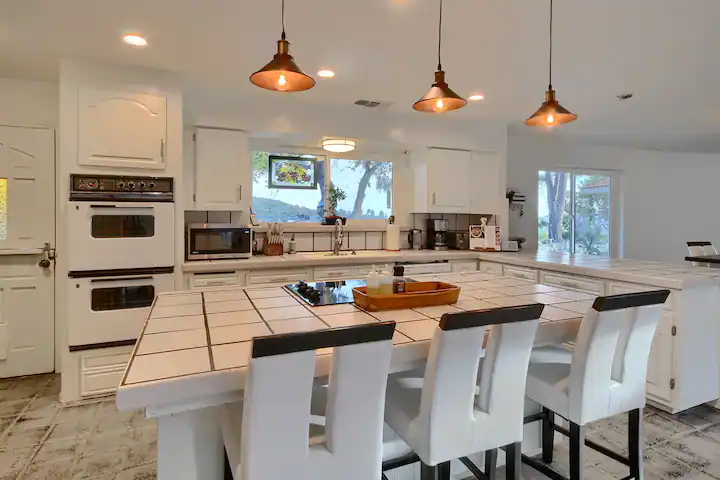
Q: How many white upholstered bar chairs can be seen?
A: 3